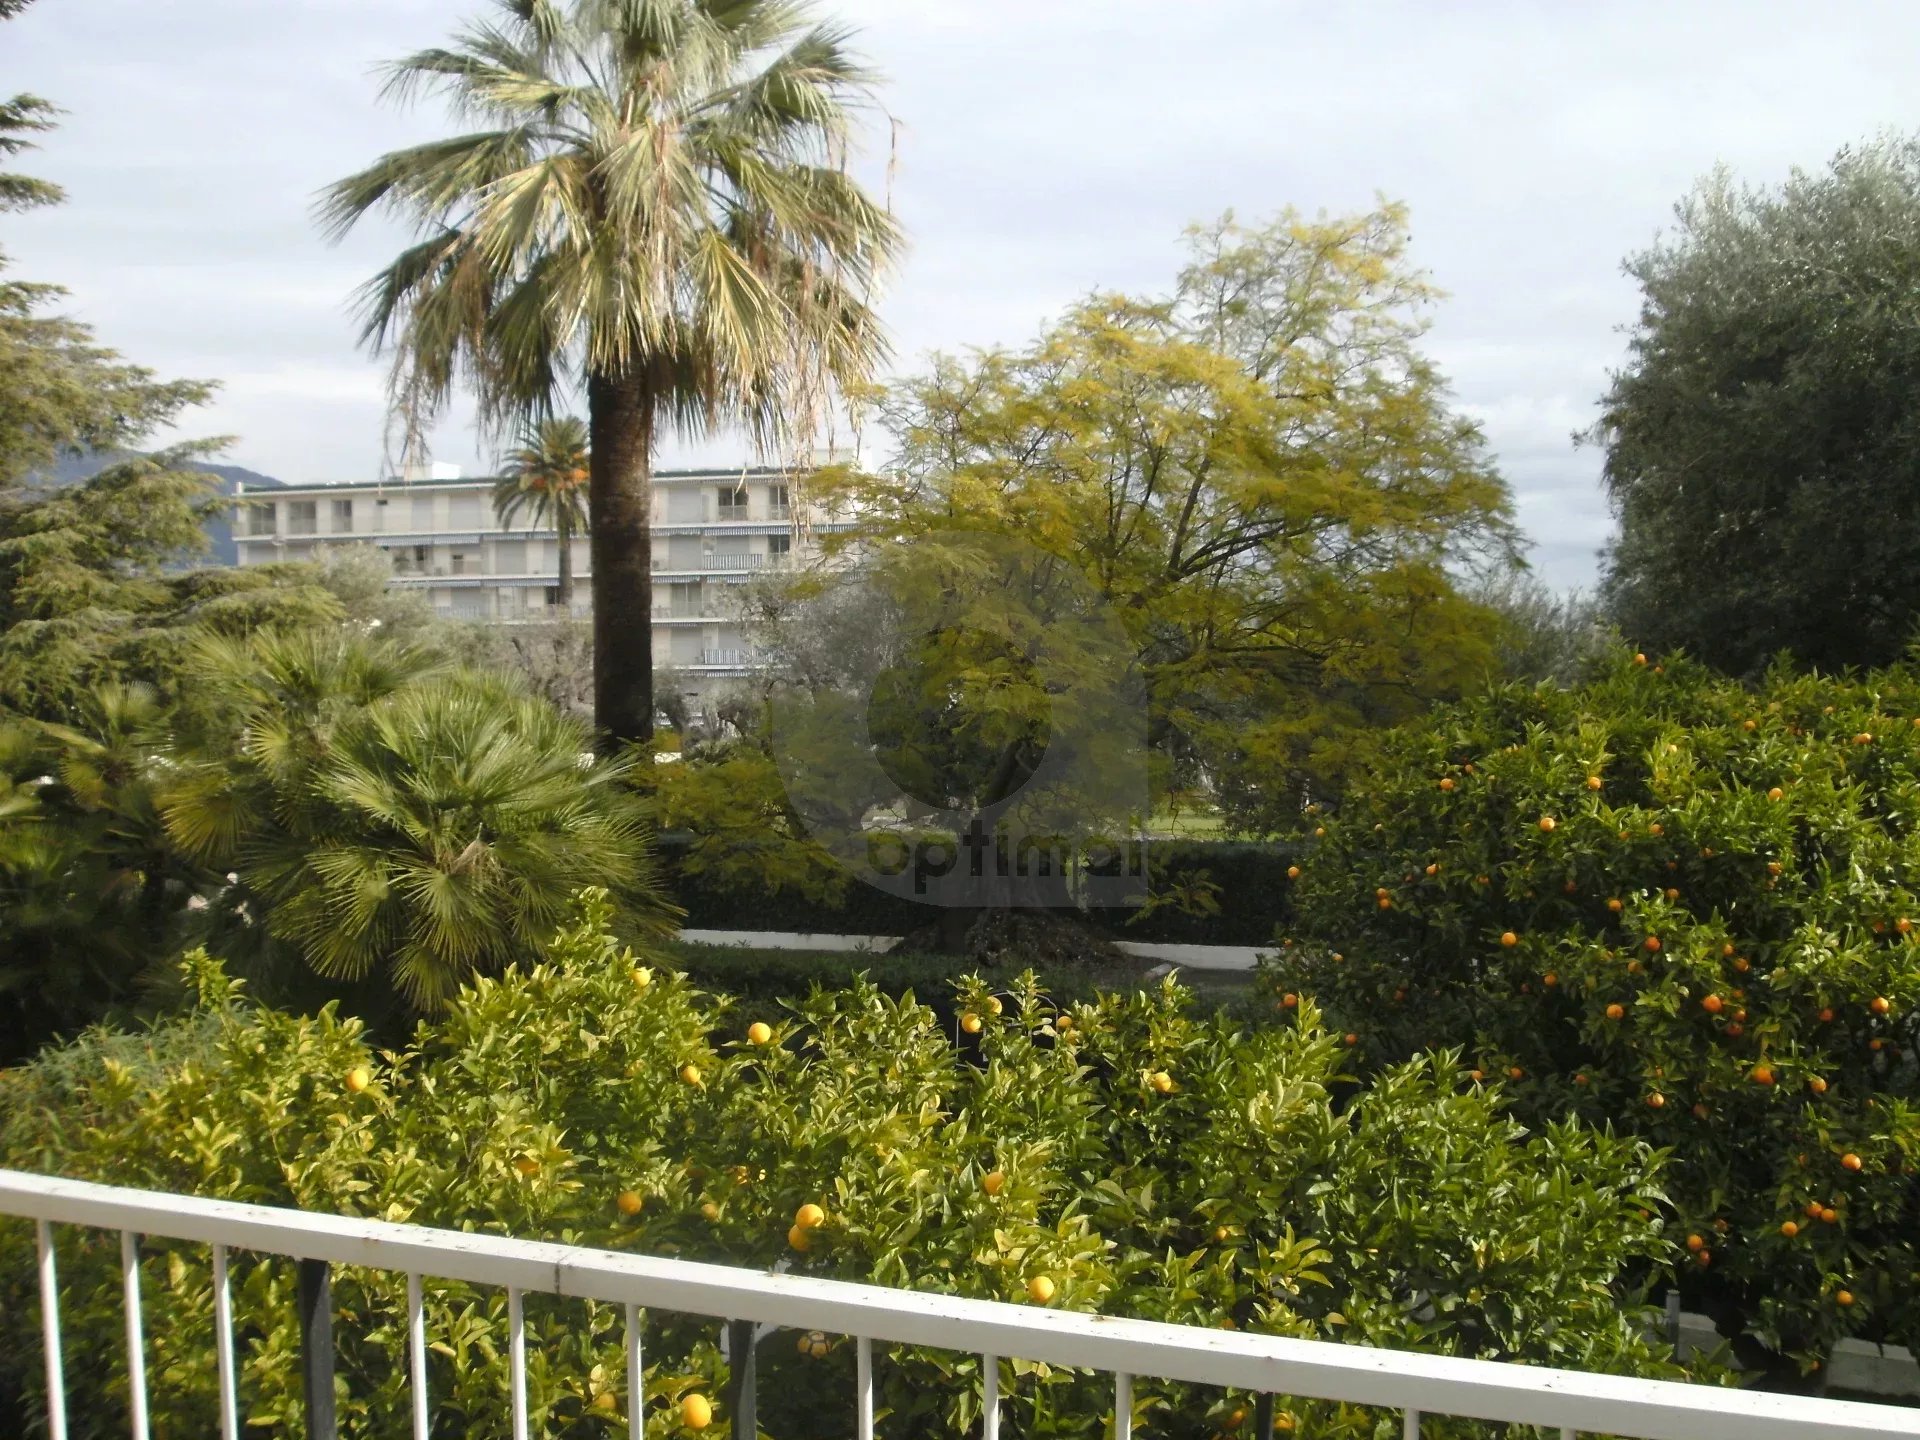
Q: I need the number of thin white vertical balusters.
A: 11